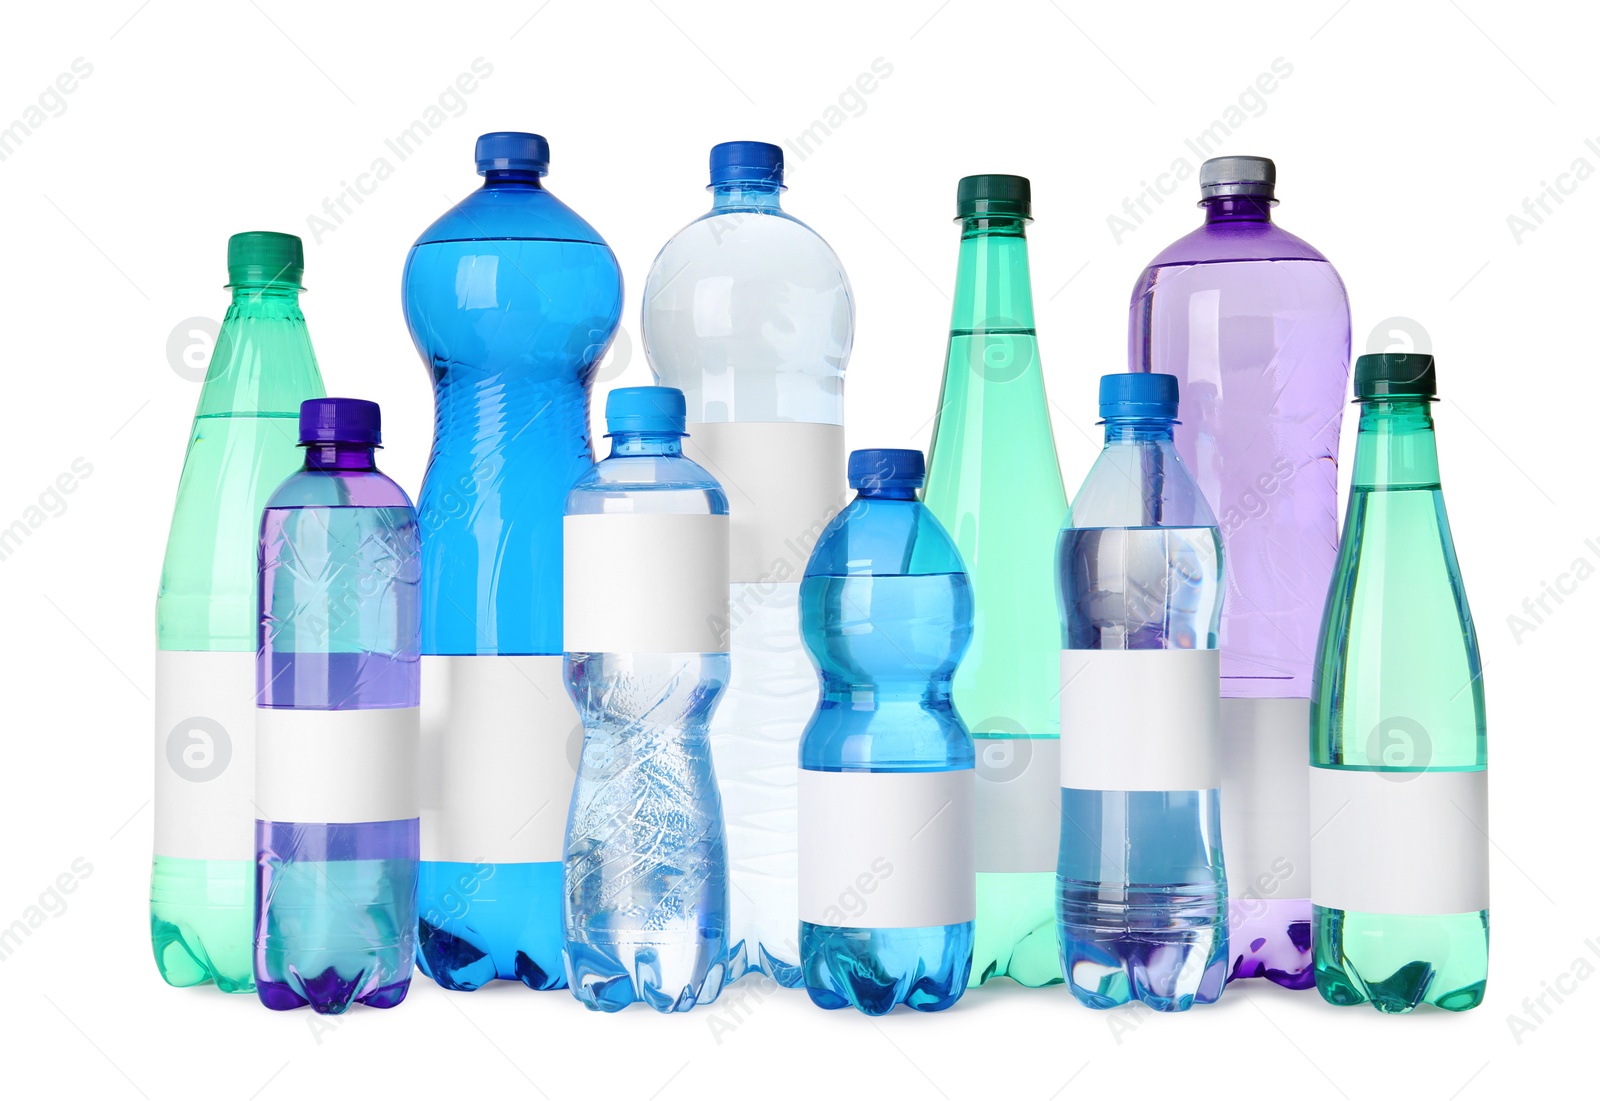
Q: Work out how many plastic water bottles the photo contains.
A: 10